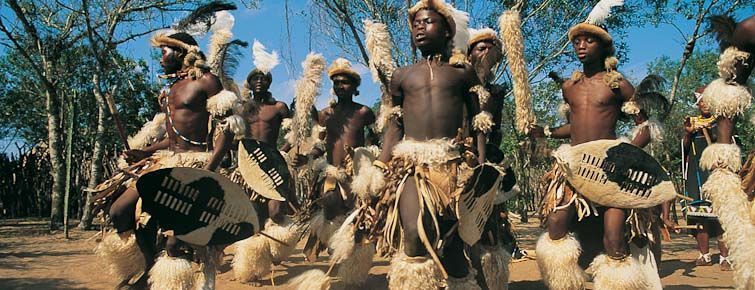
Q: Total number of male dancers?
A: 7